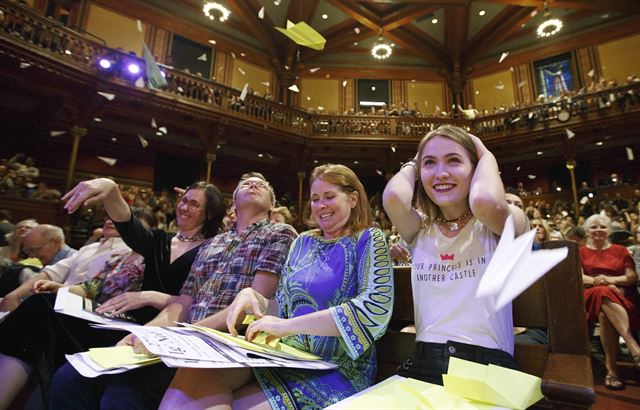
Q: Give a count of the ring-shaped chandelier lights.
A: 3